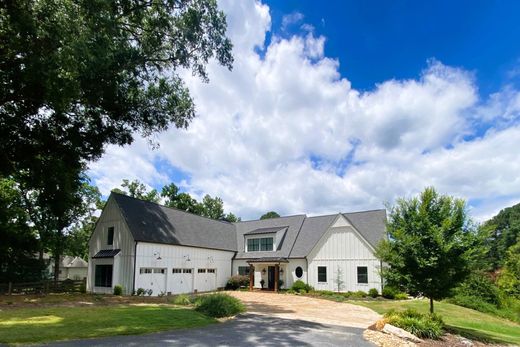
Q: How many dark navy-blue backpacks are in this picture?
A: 0